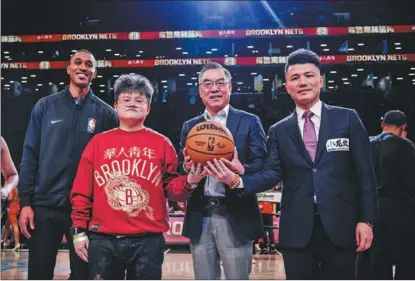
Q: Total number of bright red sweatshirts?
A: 1